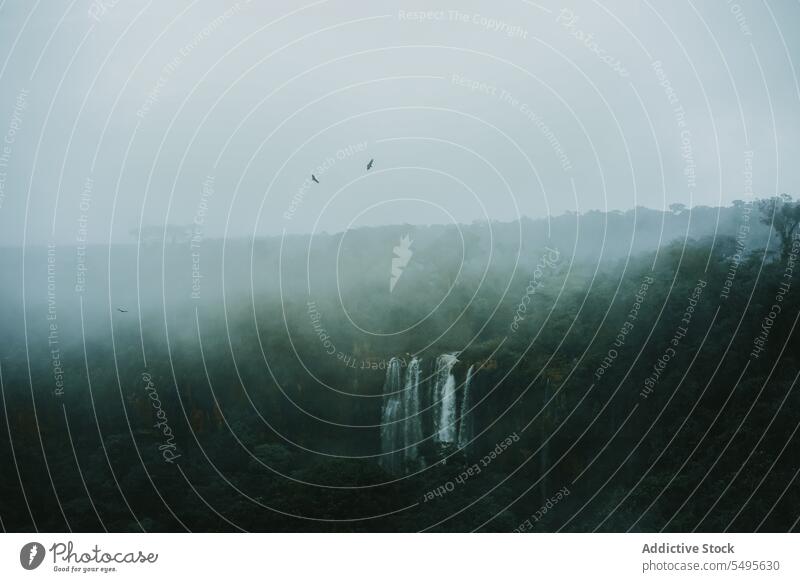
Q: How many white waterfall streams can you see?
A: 4